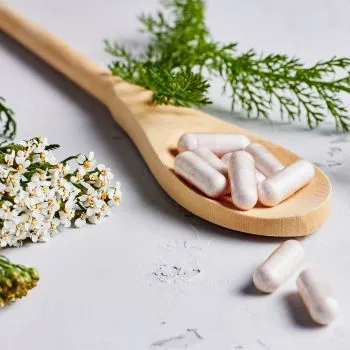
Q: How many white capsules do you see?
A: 9